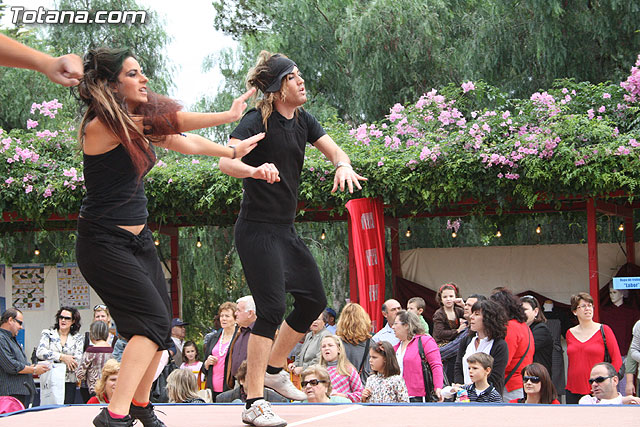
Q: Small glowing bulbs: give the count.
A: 9